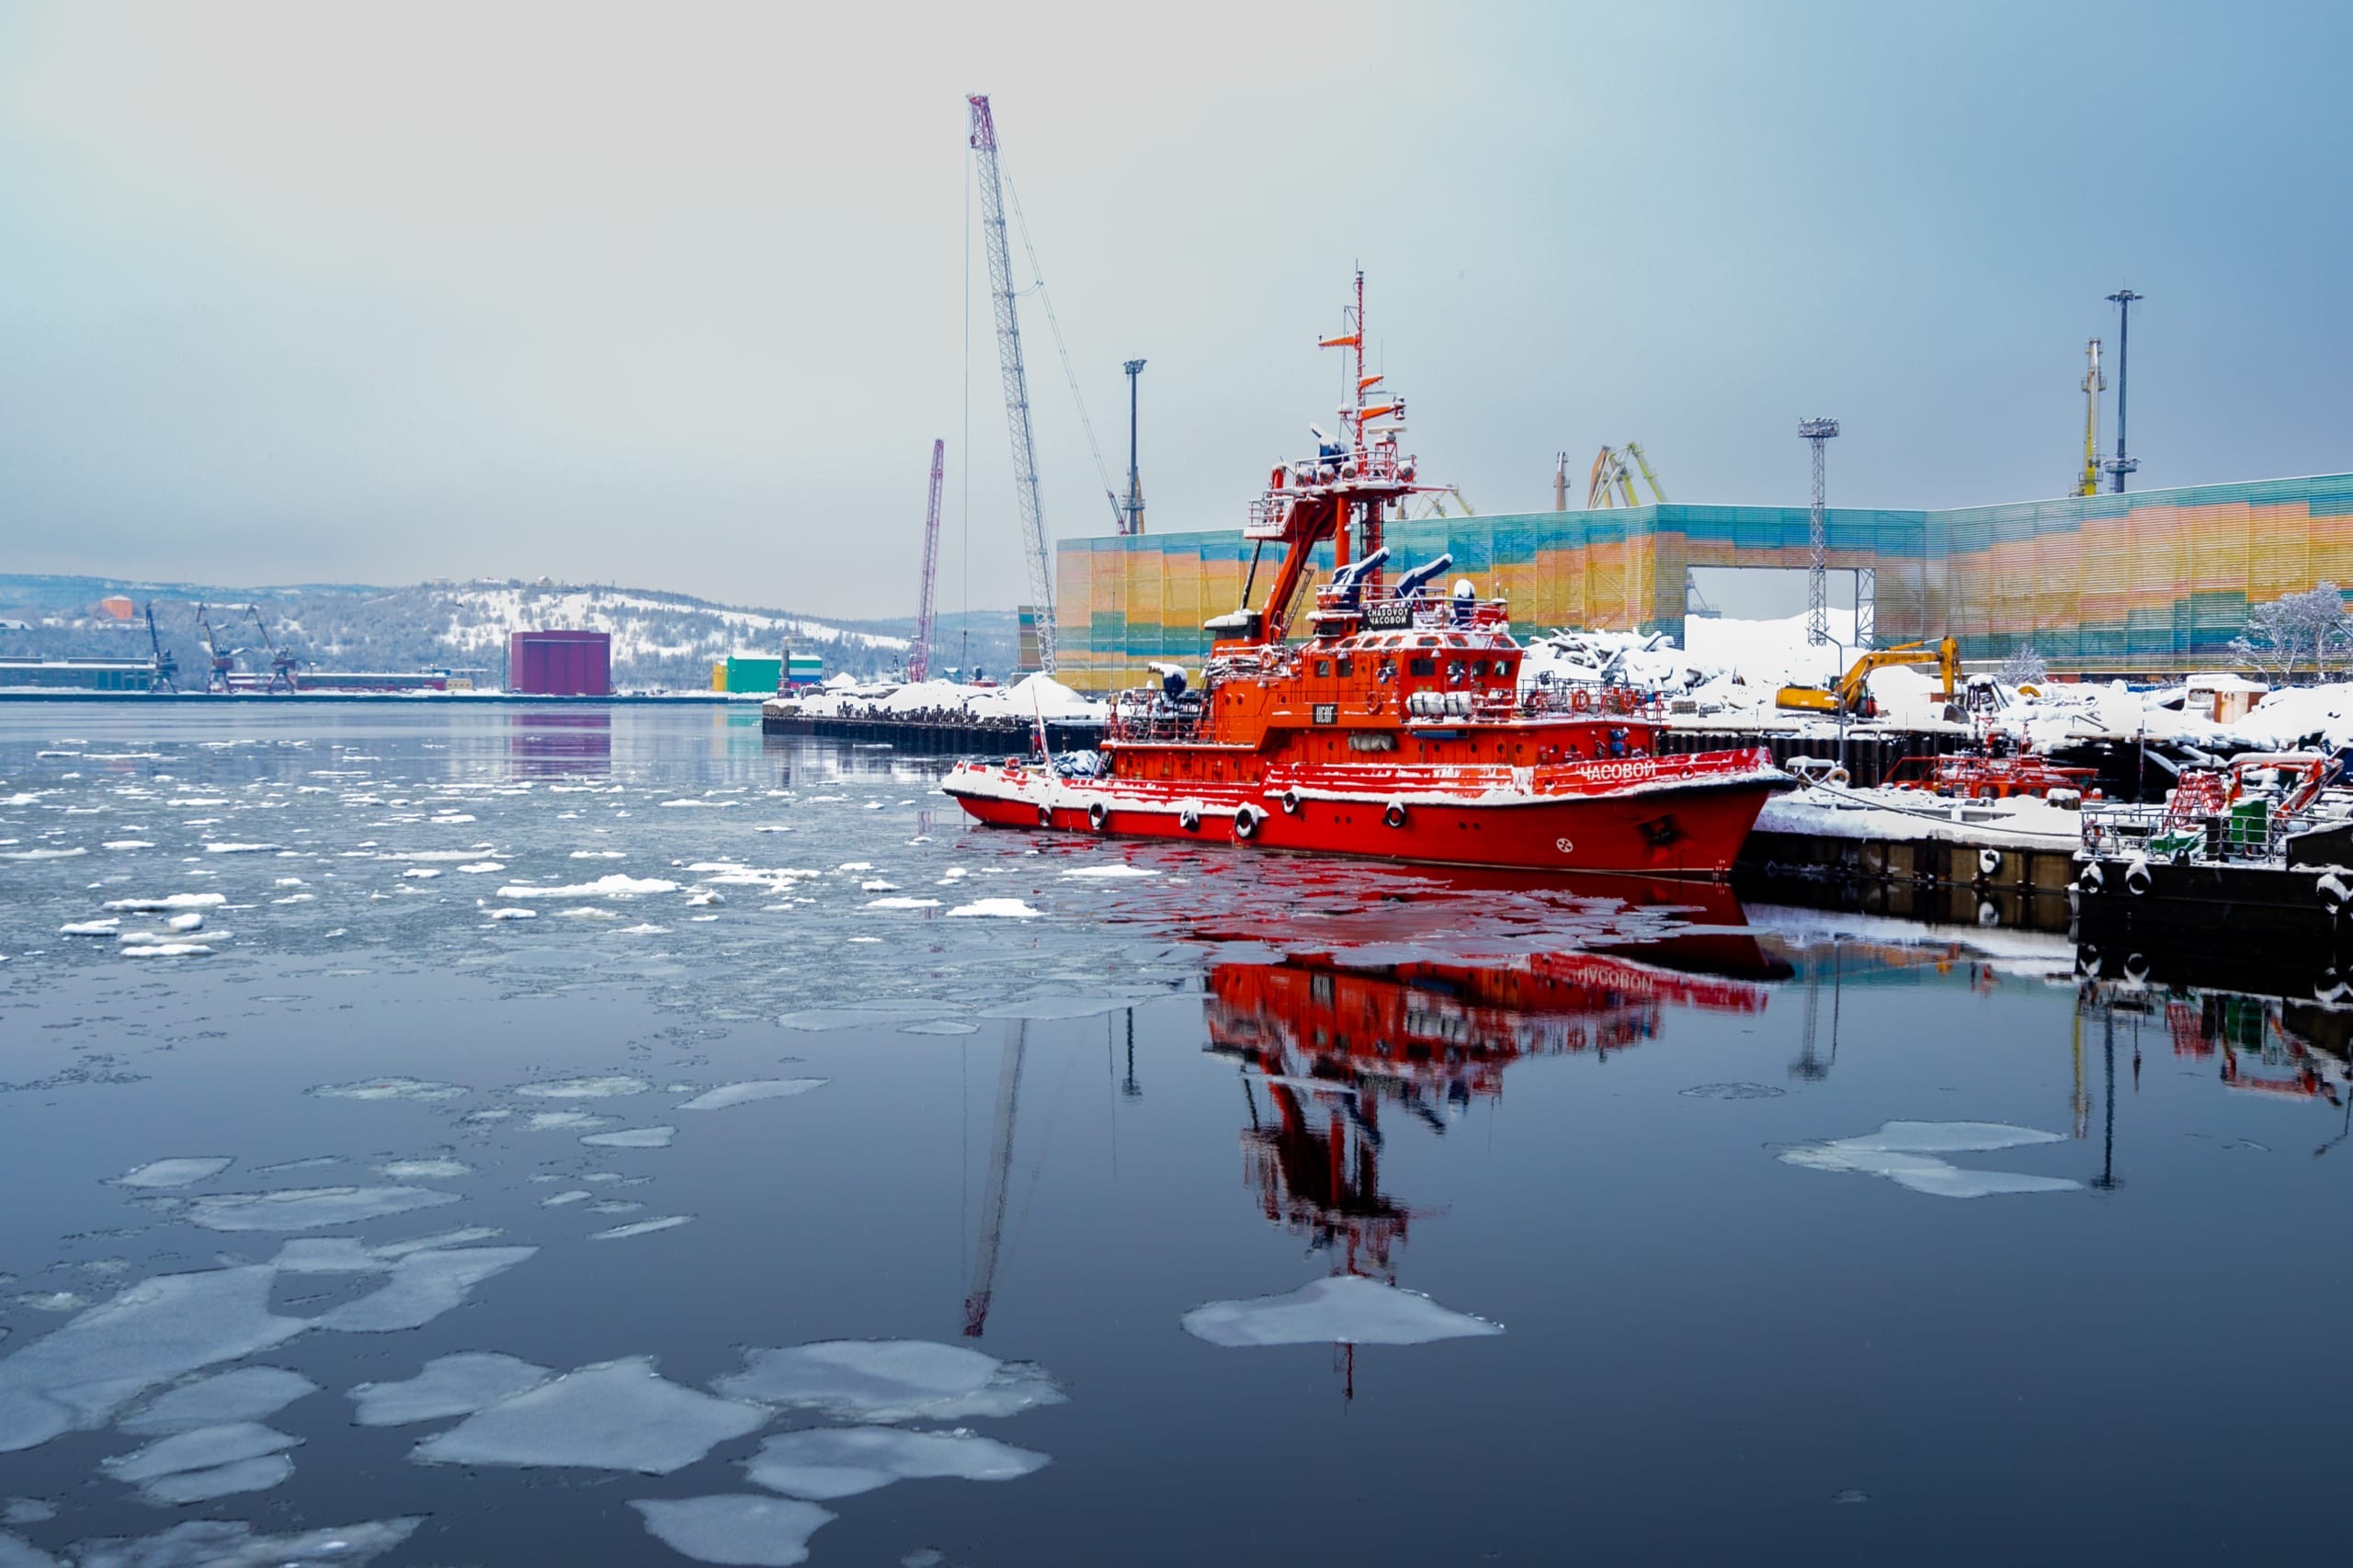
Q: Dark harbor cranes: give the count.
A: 3